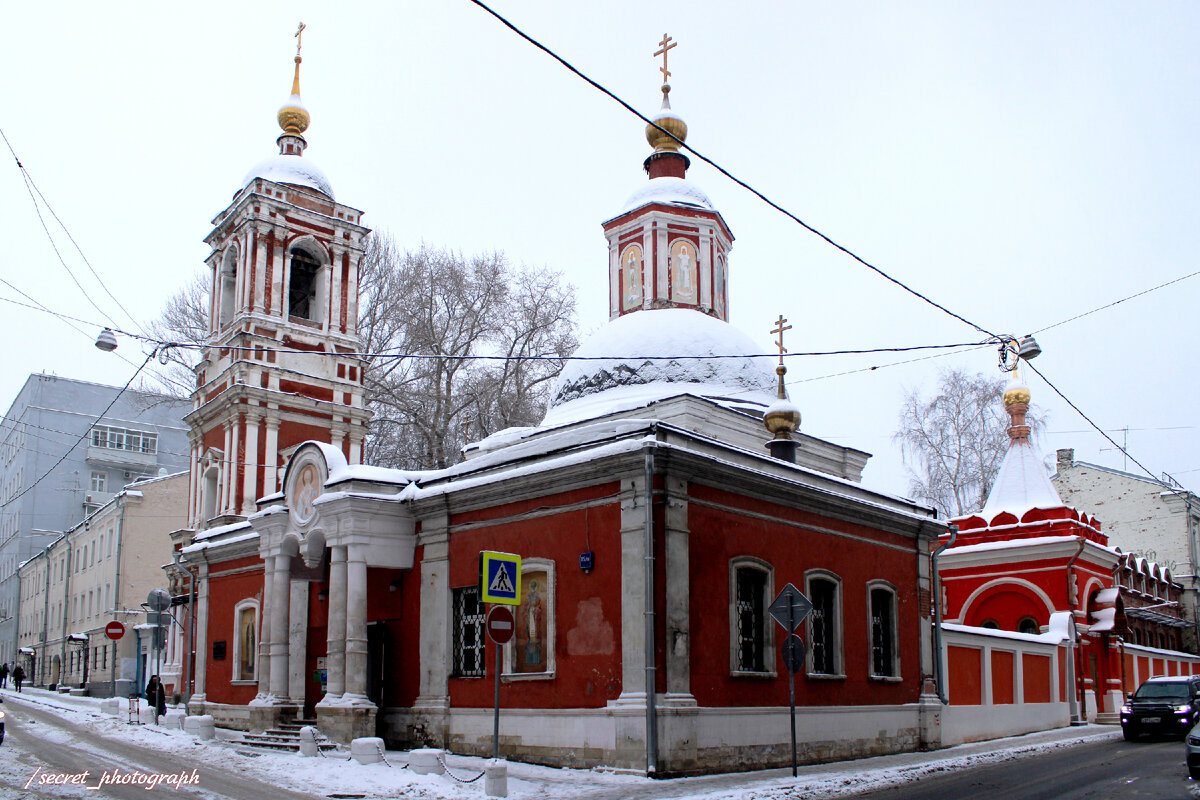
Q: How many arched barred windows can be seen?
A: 3